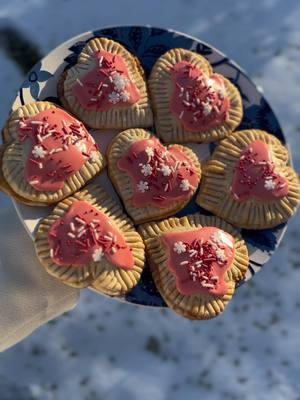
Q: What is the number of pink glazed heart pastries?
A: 7